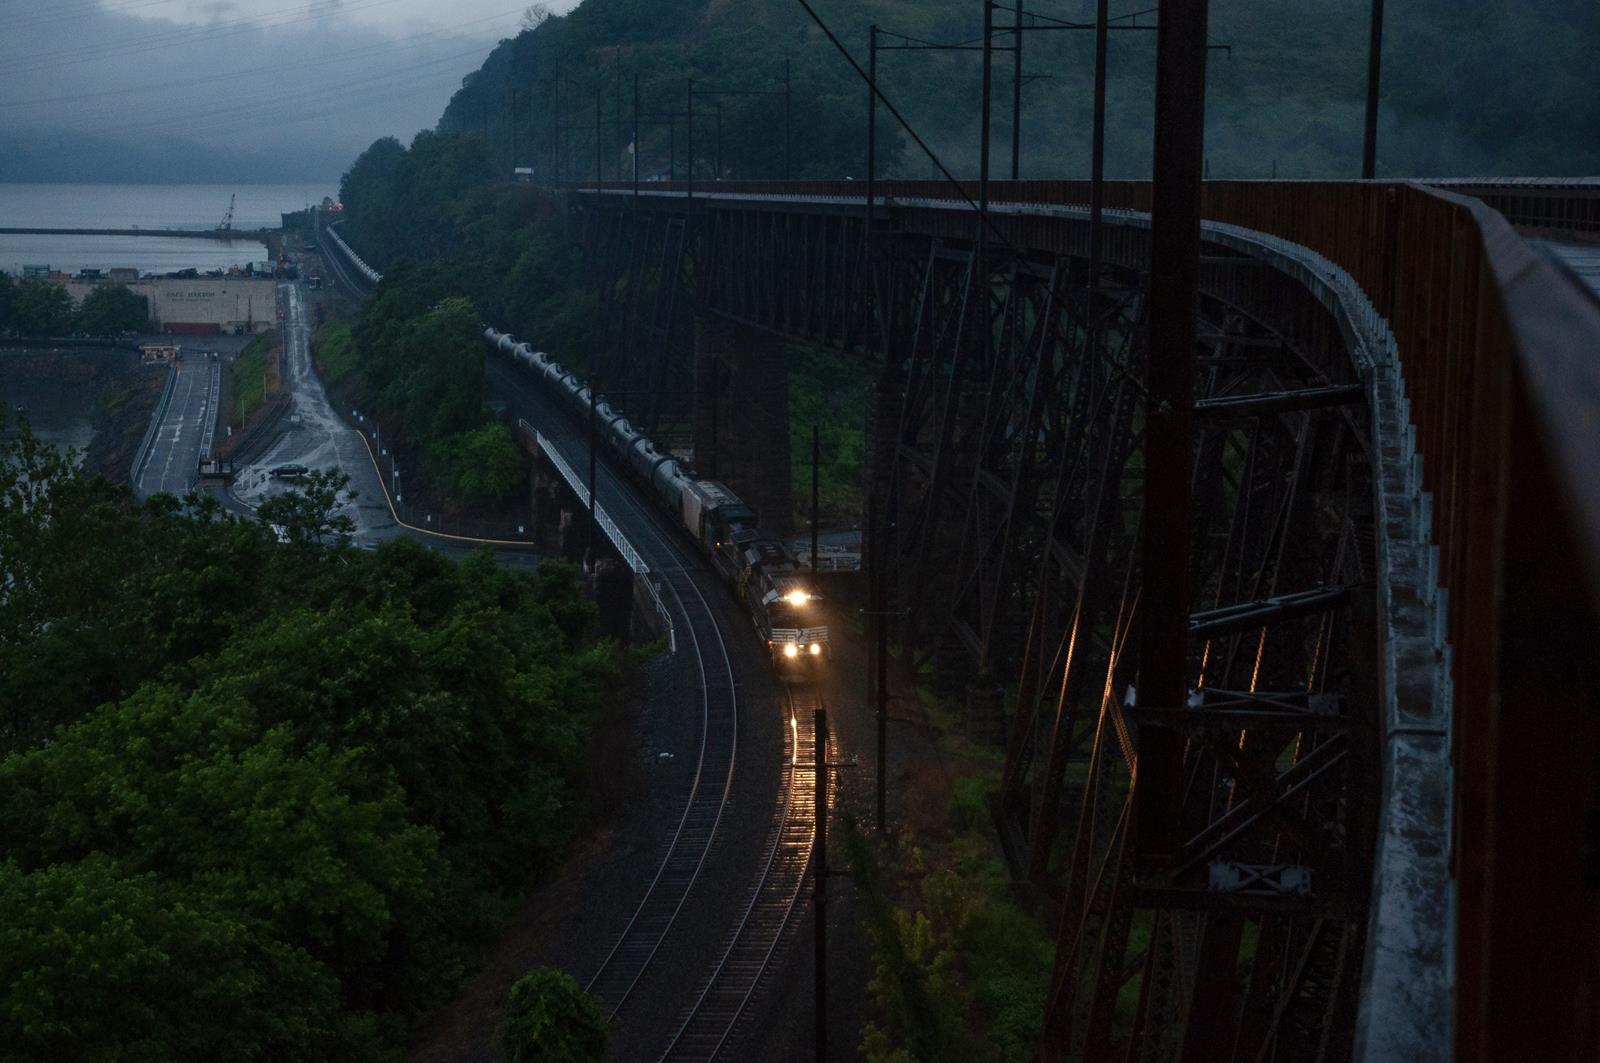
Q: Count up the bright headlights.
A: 3